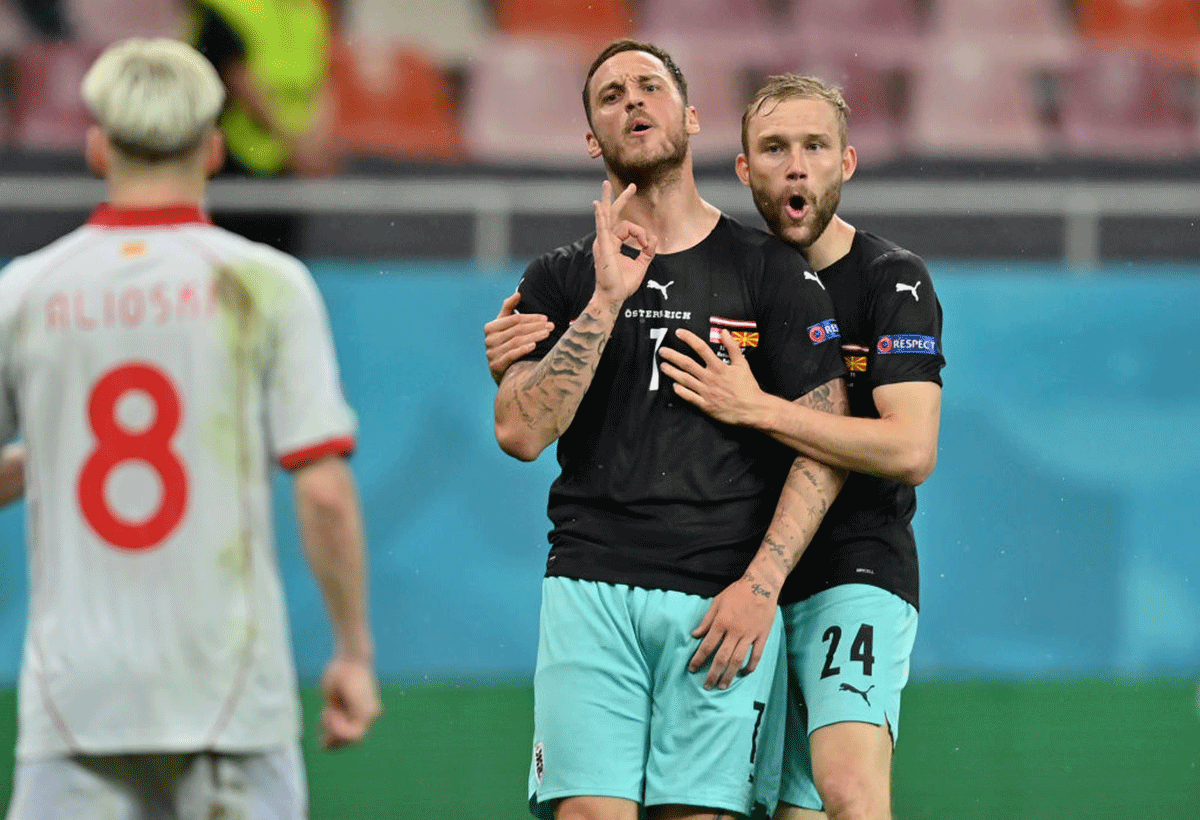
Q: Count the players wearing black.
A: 2